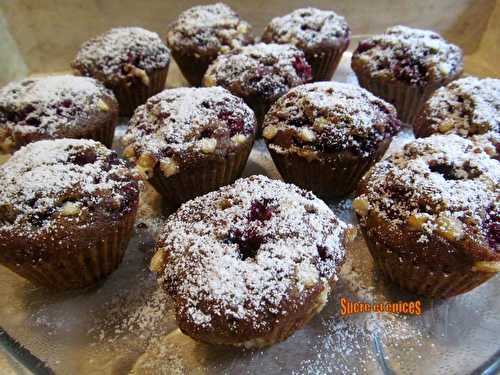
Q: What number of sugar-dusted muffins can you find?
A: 12